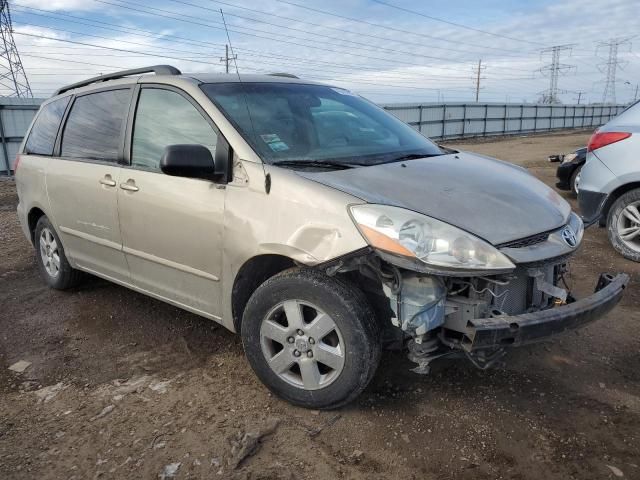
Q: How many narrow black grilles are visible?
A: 1